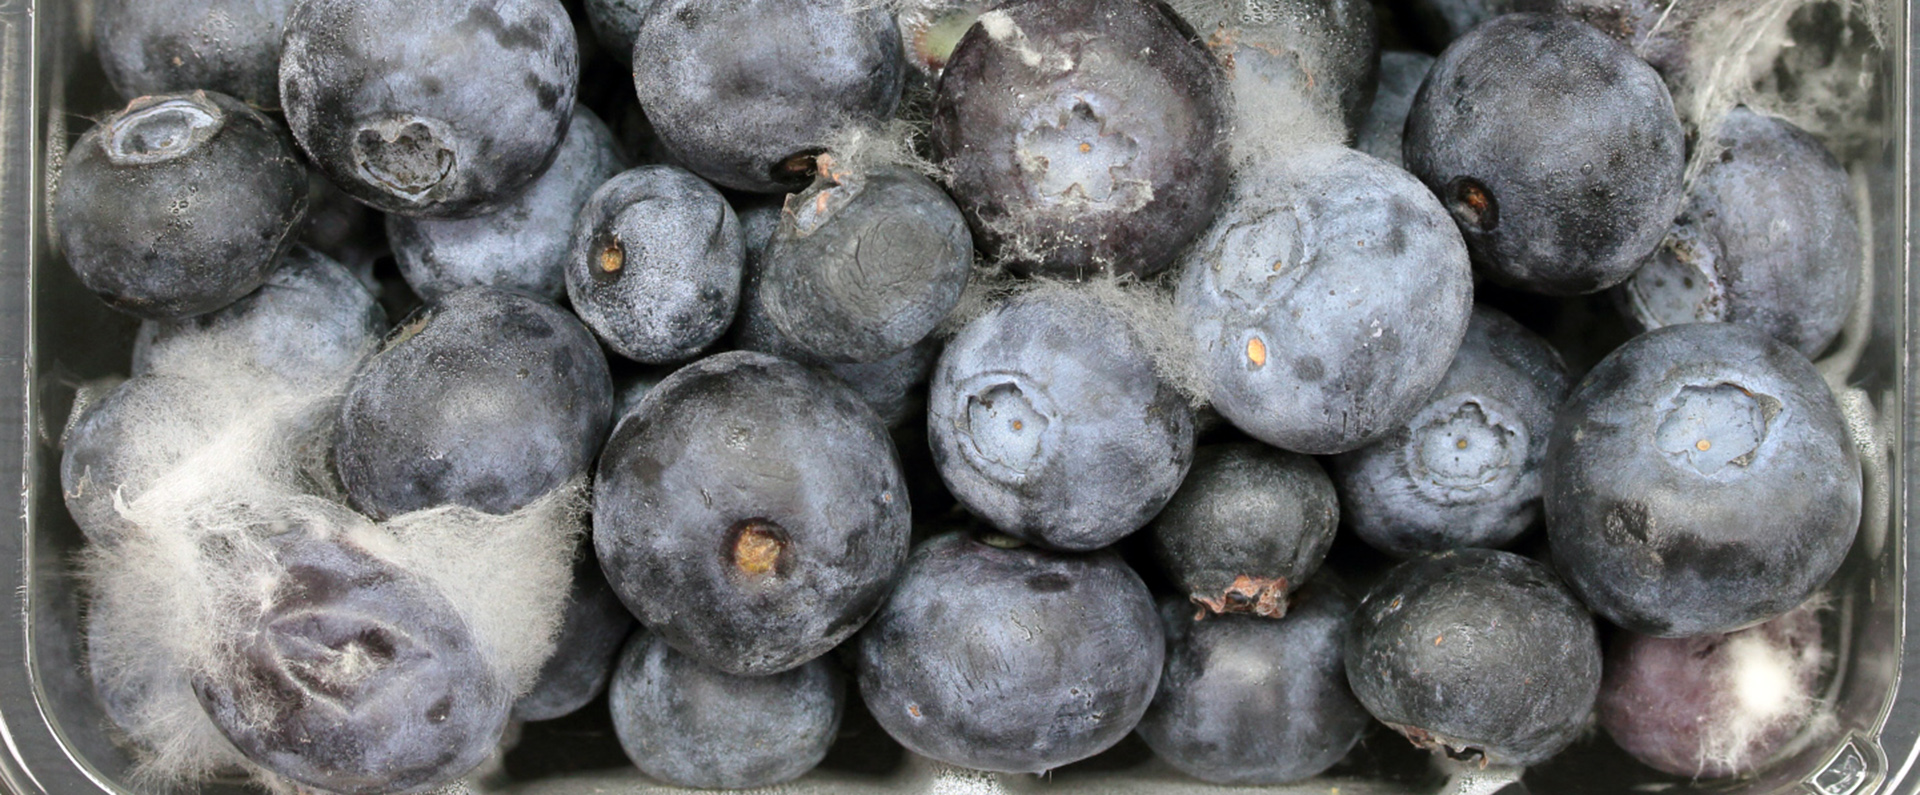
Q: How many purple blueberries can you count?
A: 2